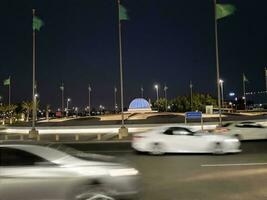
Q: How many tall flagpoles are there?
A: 3